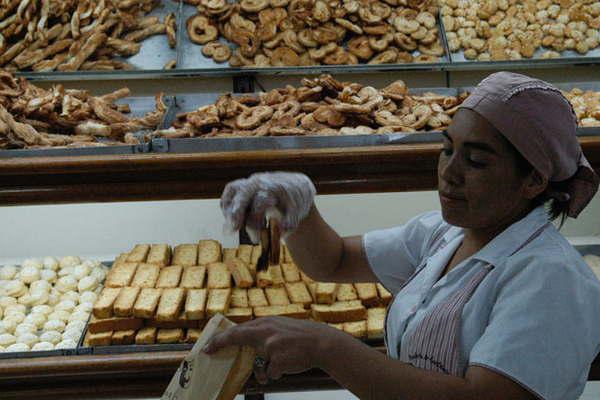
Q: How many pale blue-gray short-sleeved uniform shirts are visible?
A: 1